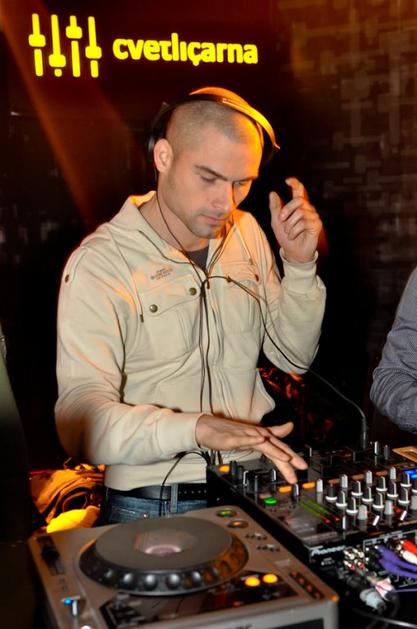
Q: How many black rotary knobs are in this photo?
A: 11